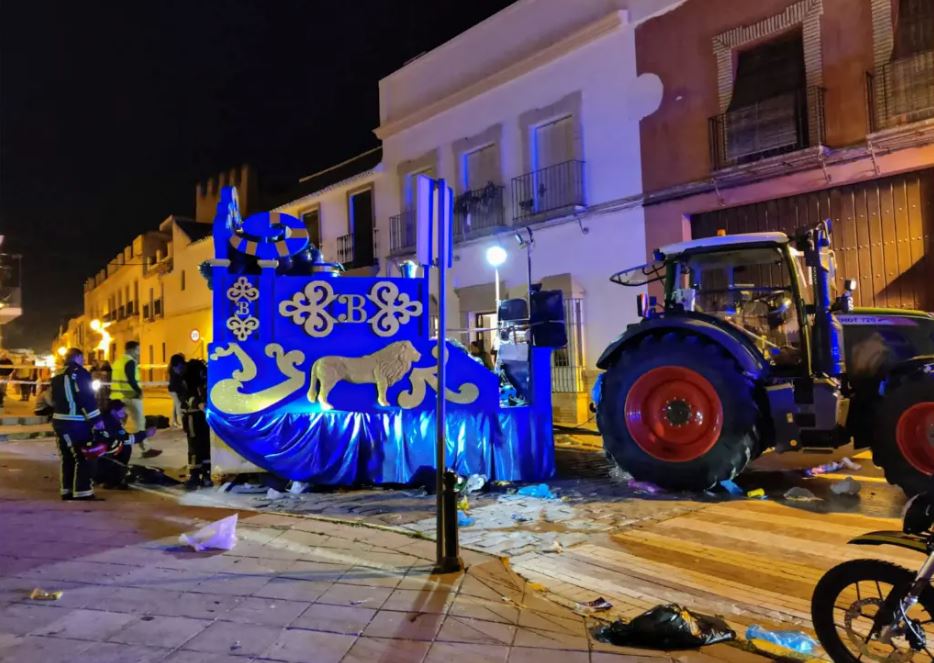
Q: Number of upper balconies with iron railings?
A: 6